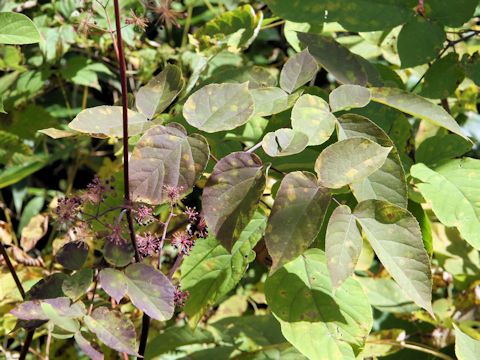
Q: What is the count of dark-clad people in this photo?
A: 0